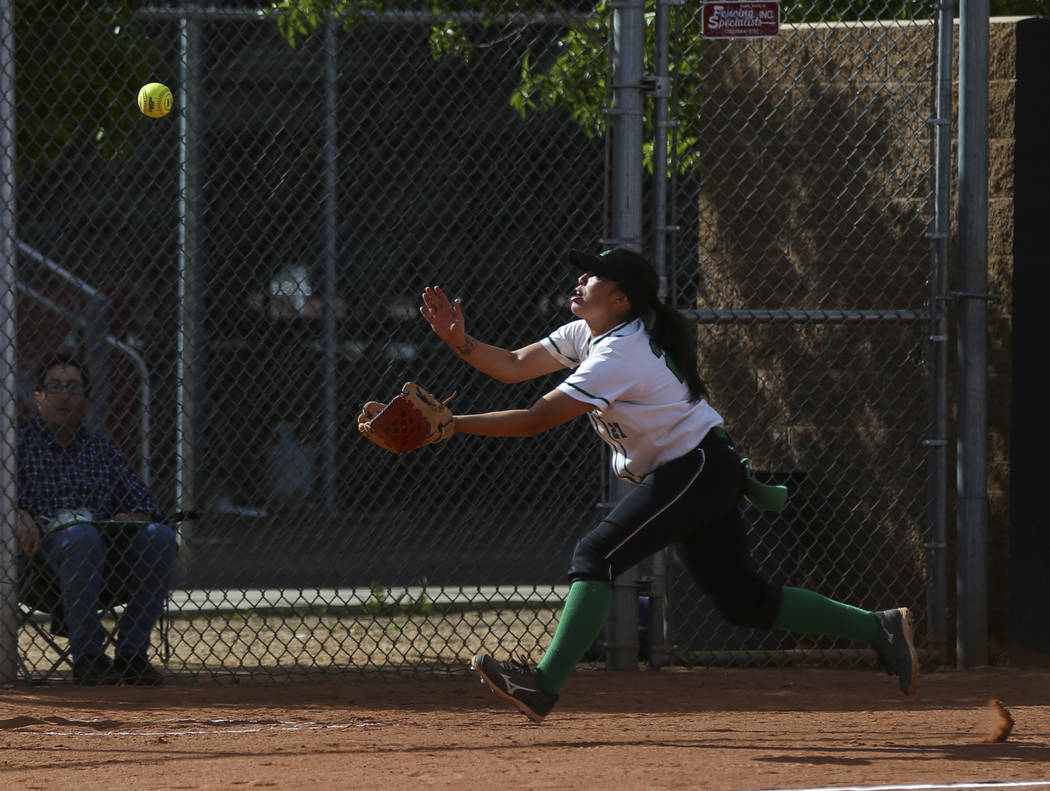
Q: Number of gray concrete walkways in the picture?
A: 1